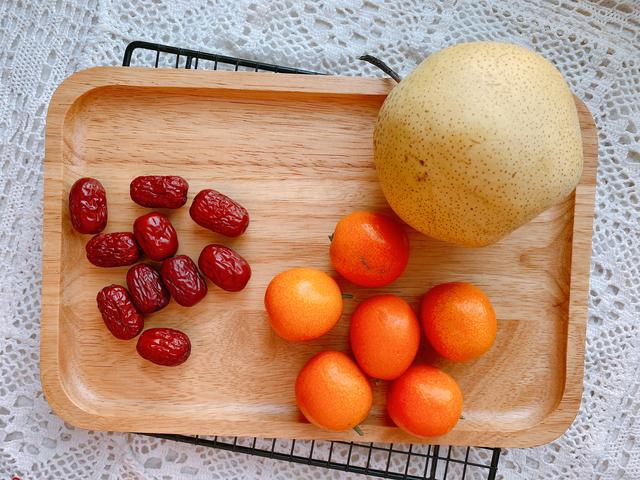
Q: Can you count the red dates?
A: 10